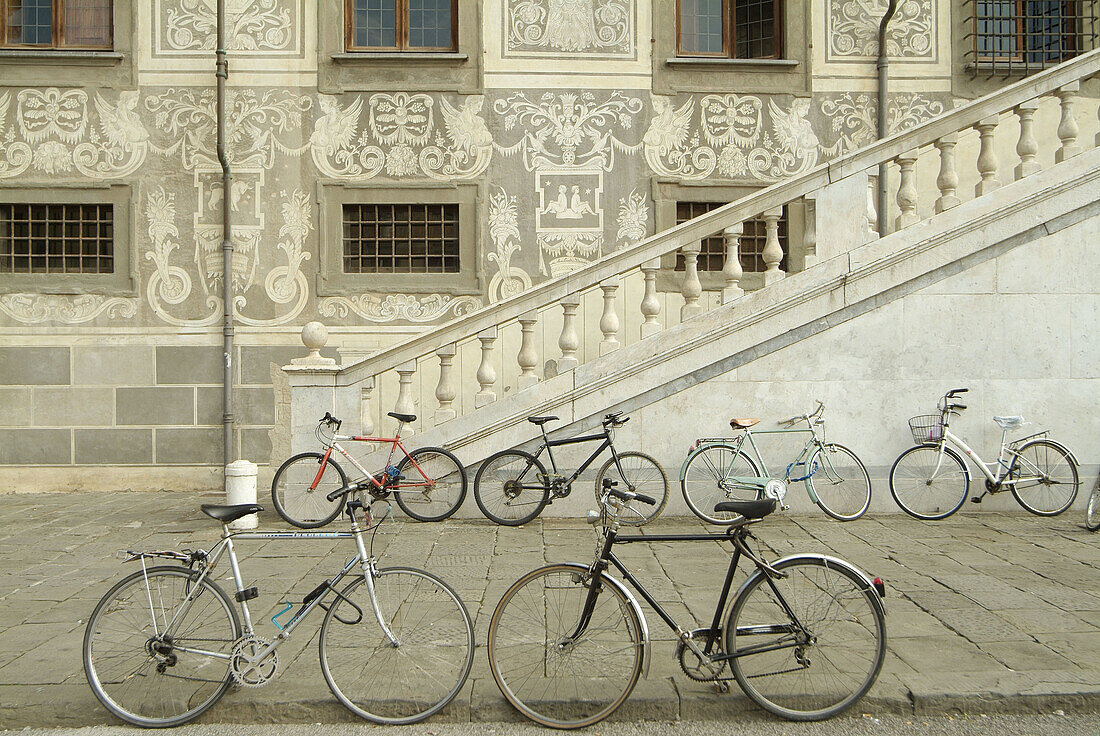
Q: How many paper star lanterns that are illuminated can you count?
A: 0